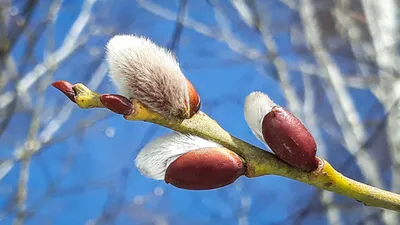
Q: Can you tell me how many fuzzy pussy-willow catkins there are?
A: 3